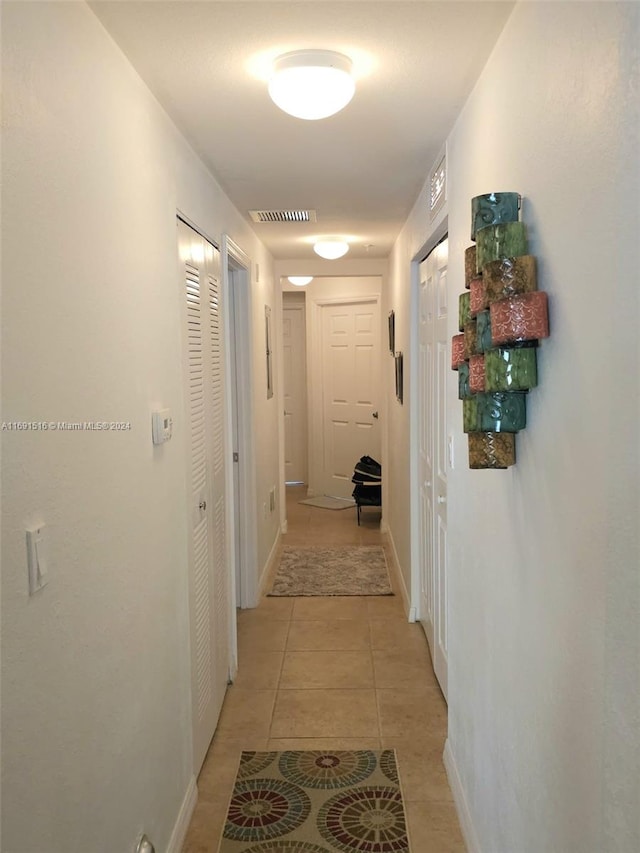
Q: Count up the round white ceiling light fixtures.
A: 3